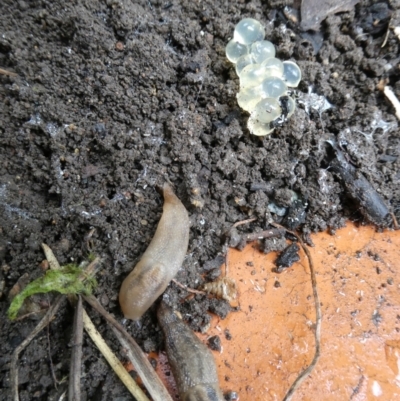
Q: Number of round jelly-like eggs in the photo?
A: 12